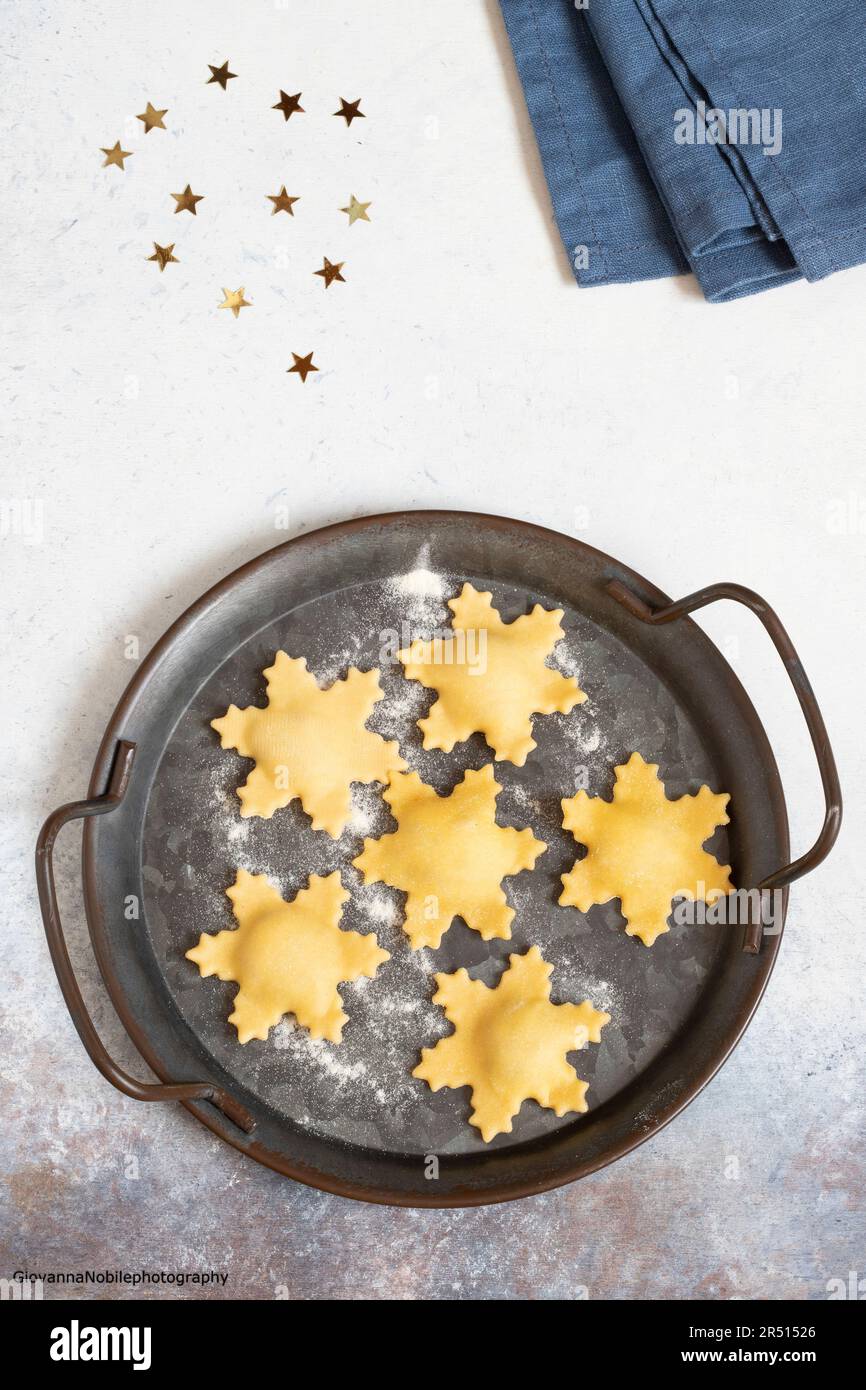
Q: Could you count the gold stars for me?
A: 12